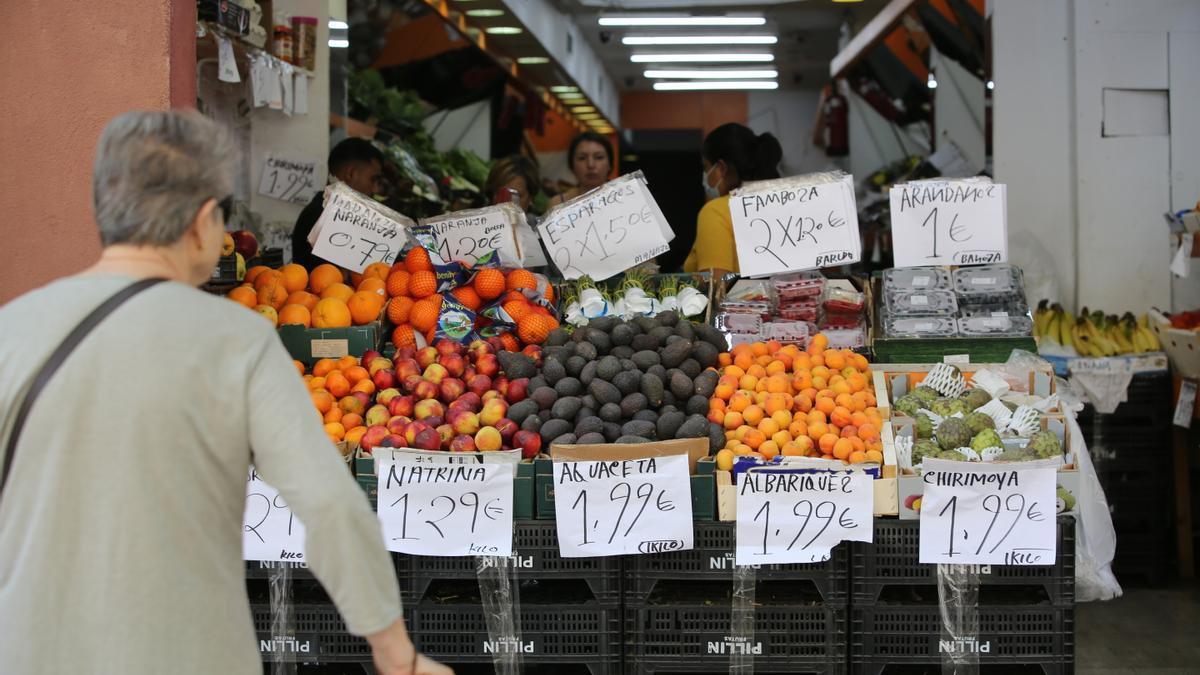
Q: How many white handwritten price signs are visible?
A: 11